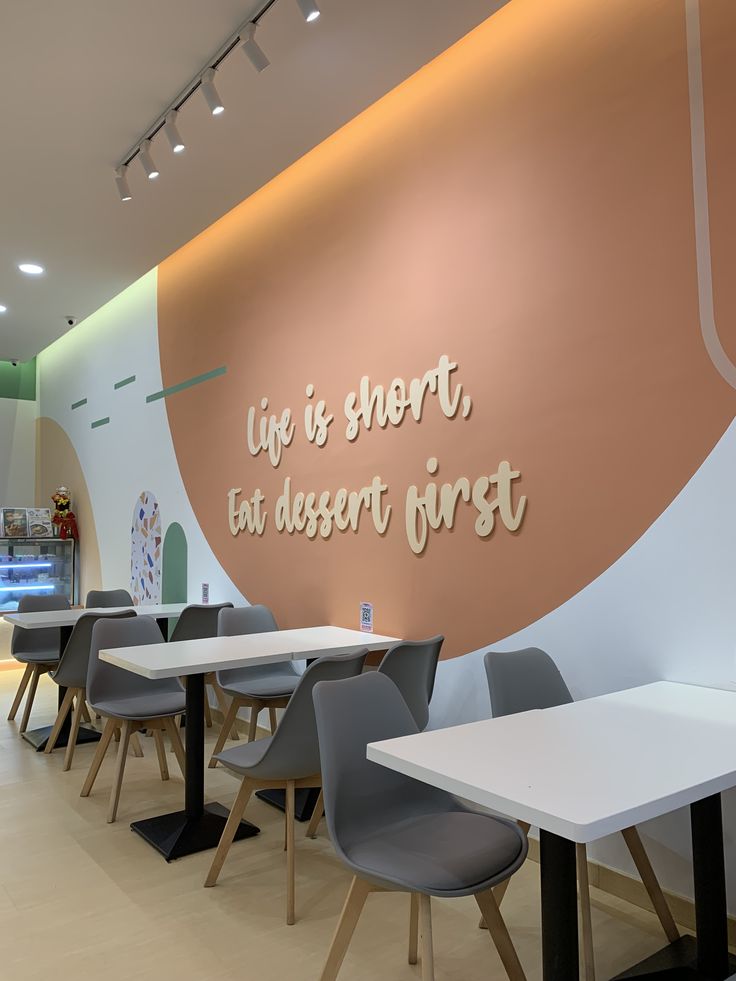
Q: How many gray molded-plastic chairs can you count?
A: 10